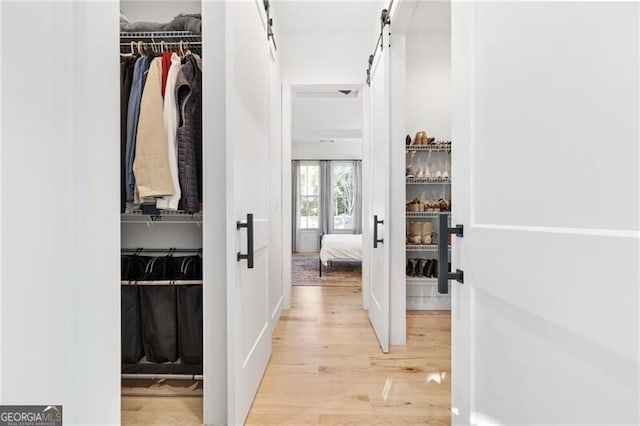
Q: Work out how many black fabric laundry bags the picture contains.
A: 3